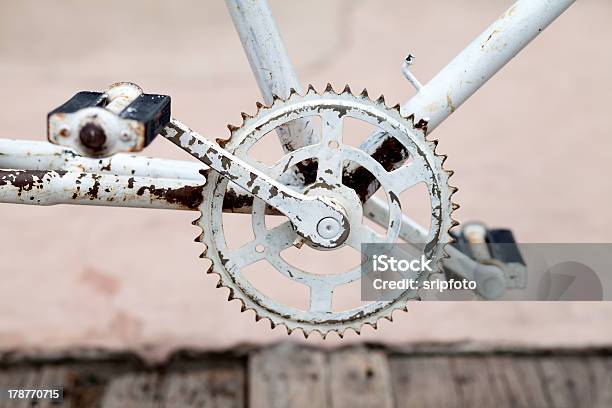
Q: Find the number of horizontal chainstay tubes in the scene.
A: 2